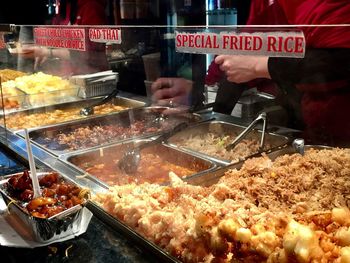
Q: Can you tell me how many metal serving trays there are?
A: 5